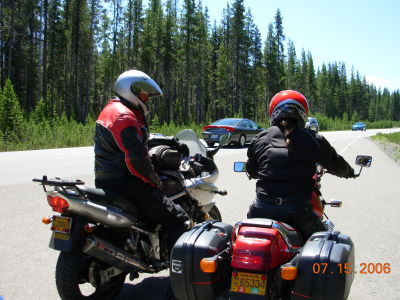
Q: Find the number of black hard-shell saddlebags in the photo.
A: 2